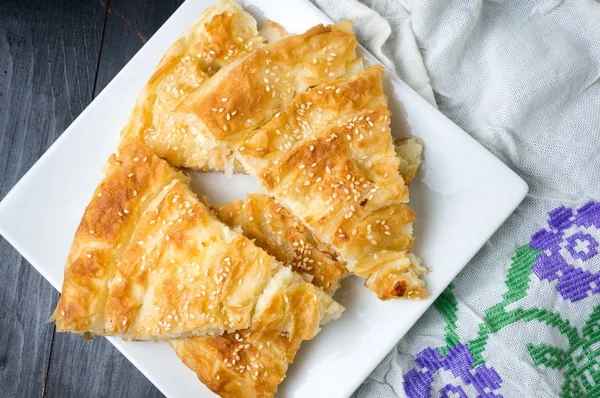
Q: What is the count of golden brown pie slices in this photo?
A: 4